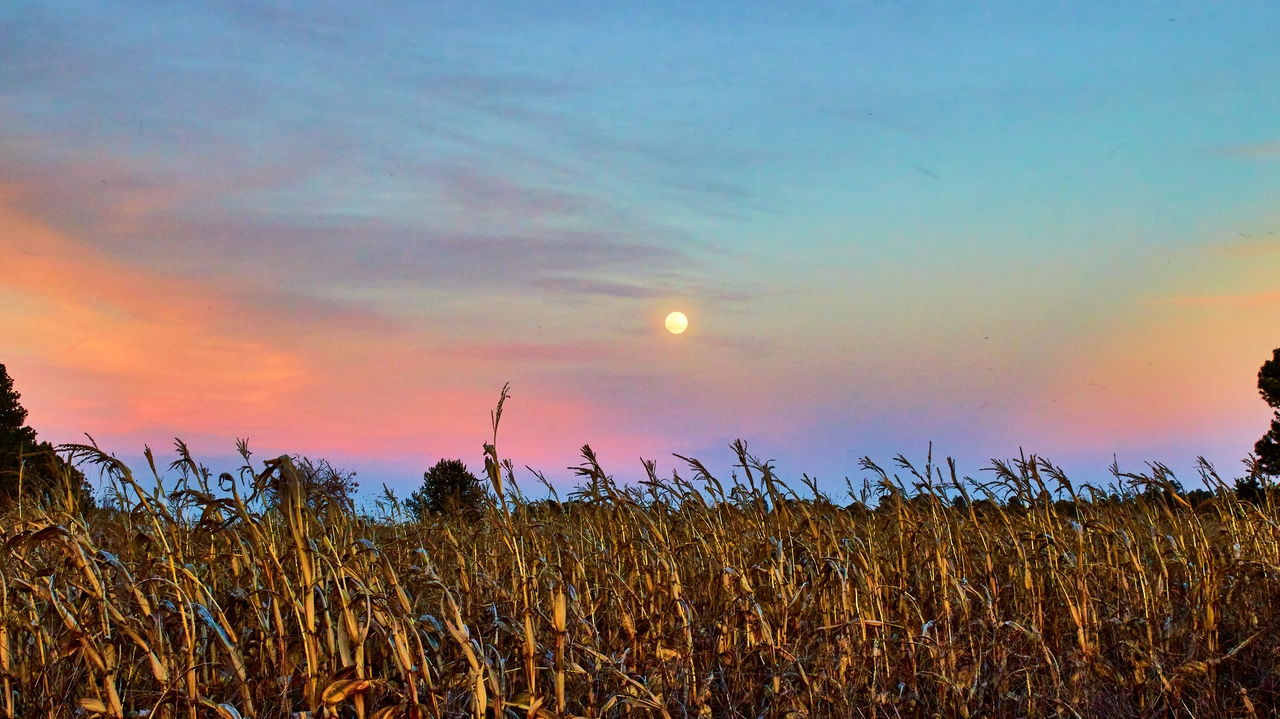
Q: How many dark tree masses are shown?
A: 3